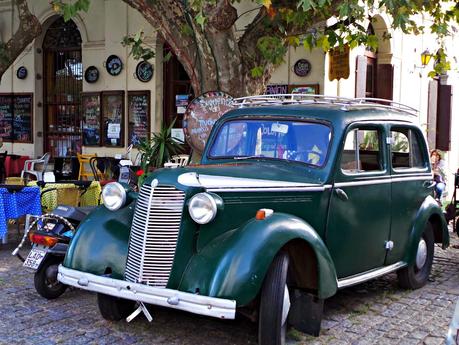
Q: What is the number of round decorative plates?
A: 5